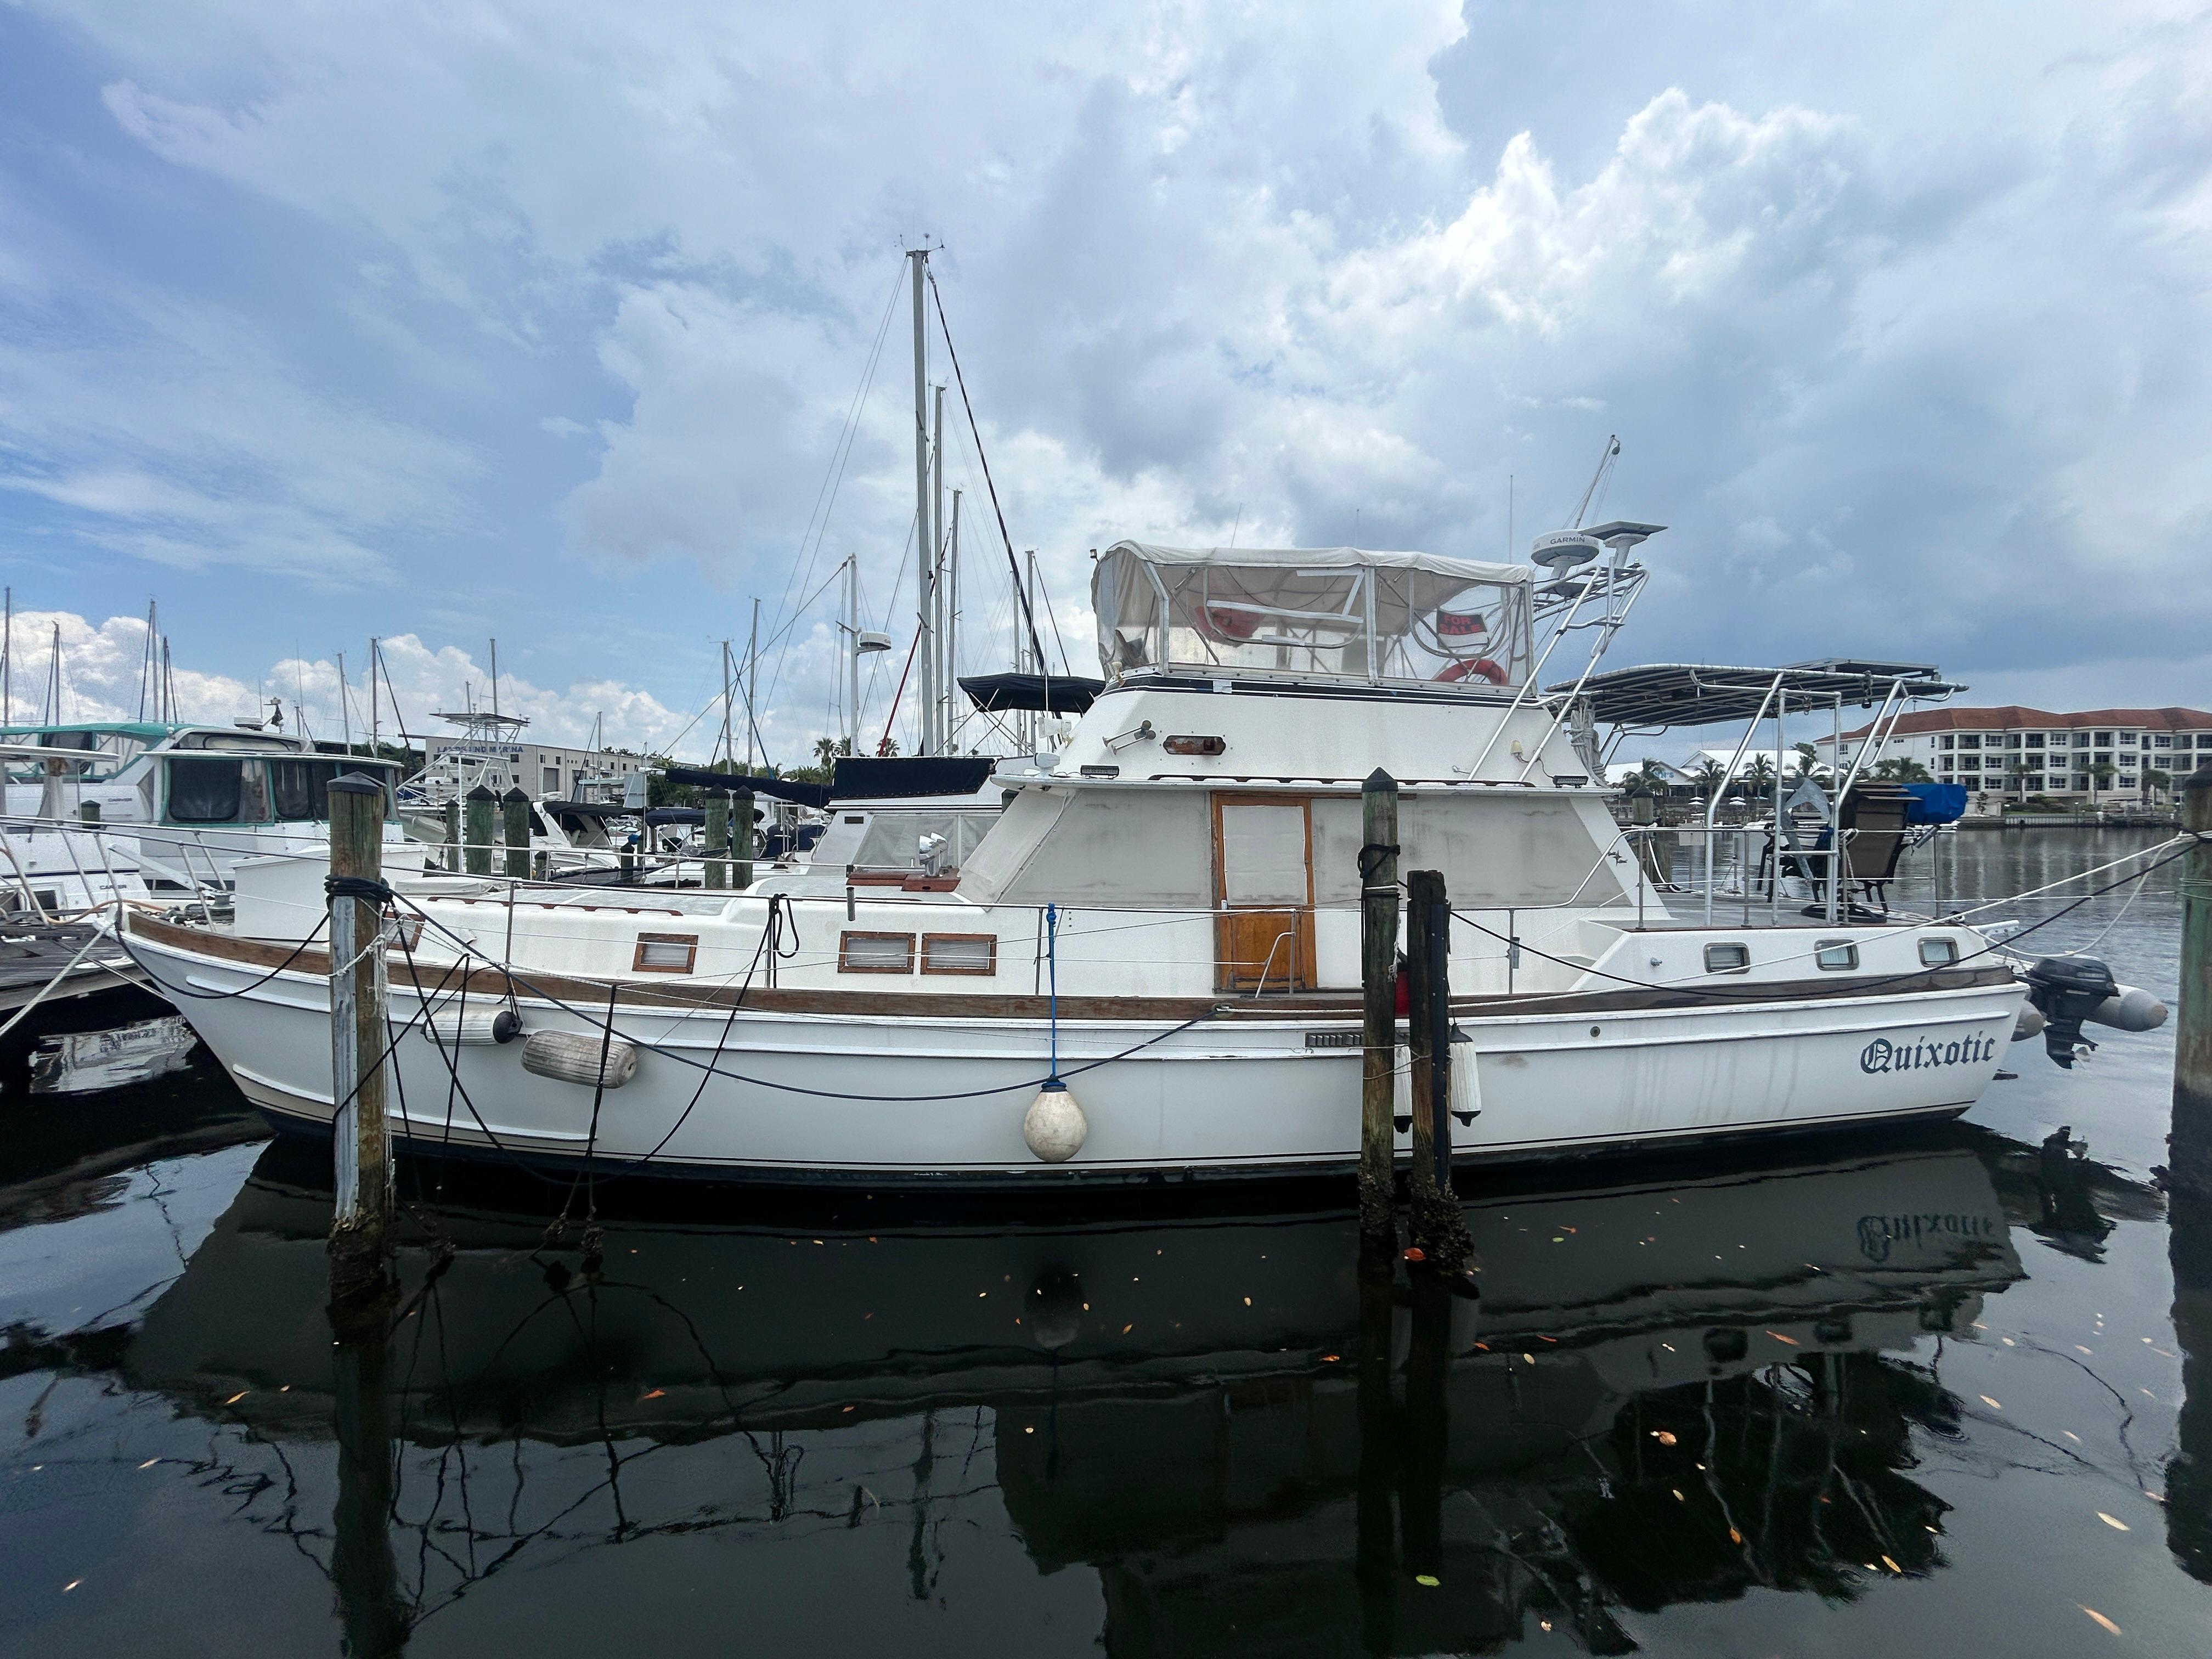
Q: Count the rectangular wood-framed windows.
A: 4